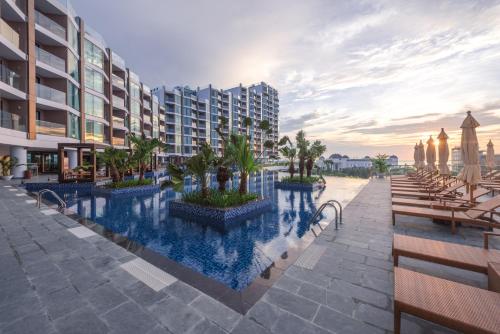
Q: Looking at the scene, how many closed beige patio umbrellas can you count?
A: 6